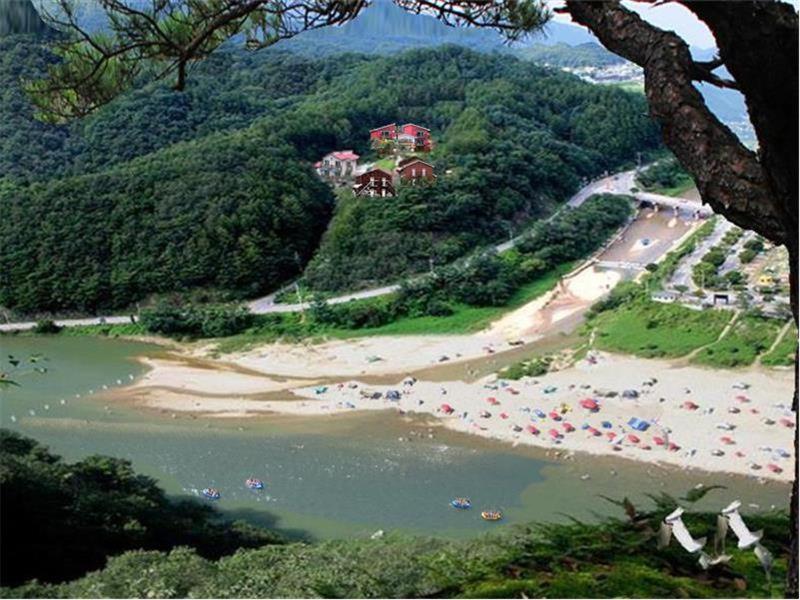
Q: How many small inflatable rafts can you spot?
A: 4